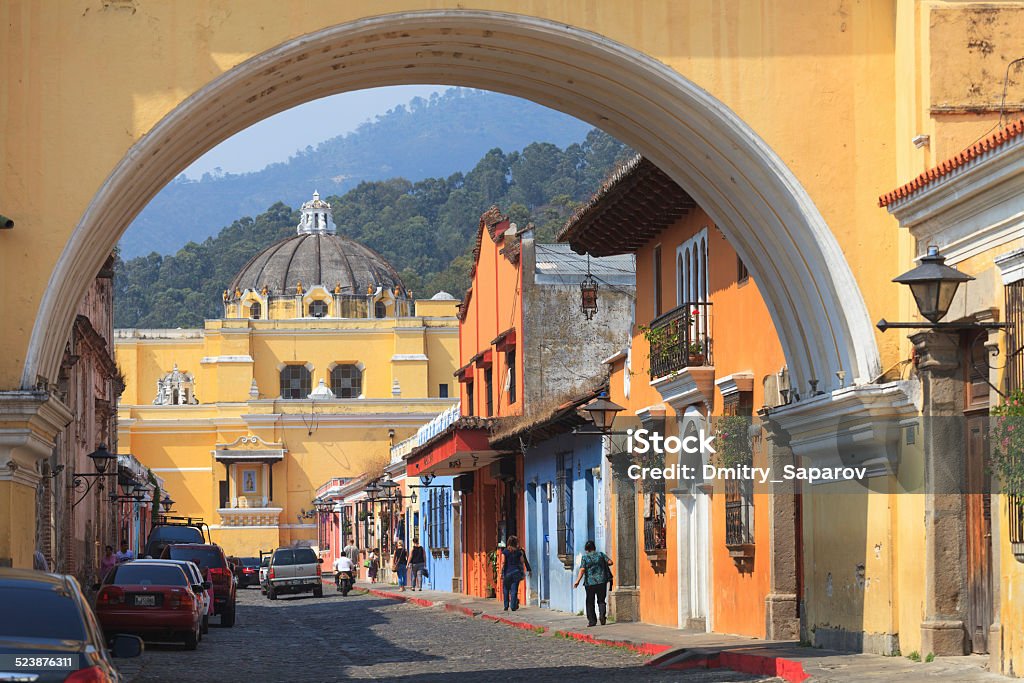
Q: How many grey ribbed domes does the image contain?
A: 1